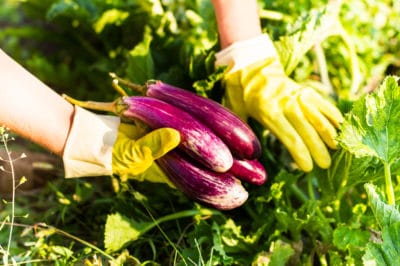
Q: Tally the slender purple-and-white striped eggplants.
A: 4